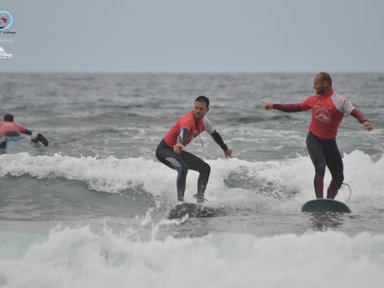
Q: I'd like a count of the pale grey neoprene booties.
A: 0